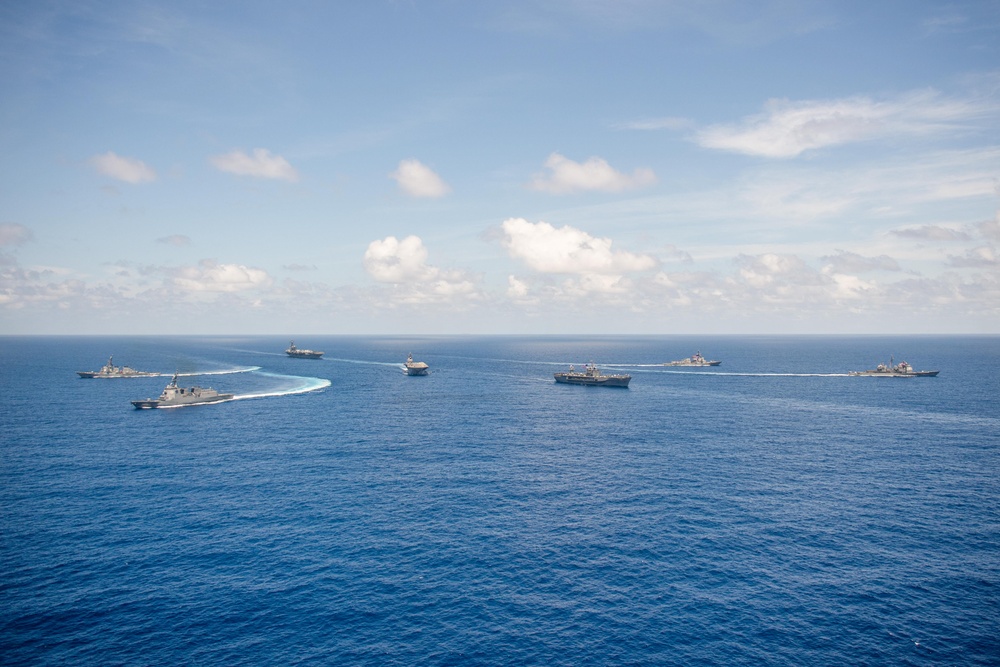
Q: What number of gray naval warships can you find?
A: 7